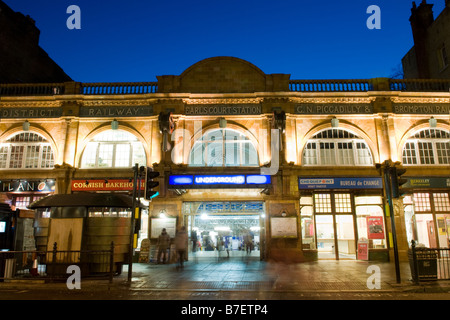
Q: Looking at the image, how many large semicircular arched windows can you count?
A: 5